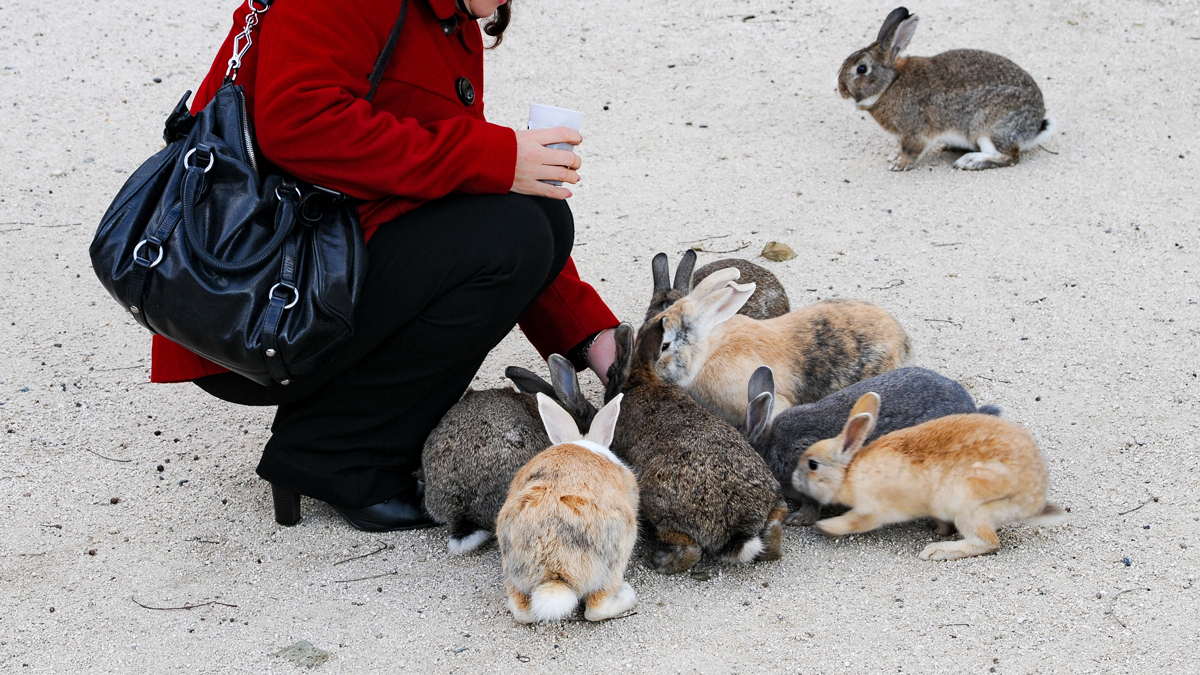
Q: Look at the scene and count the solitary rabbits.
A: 1